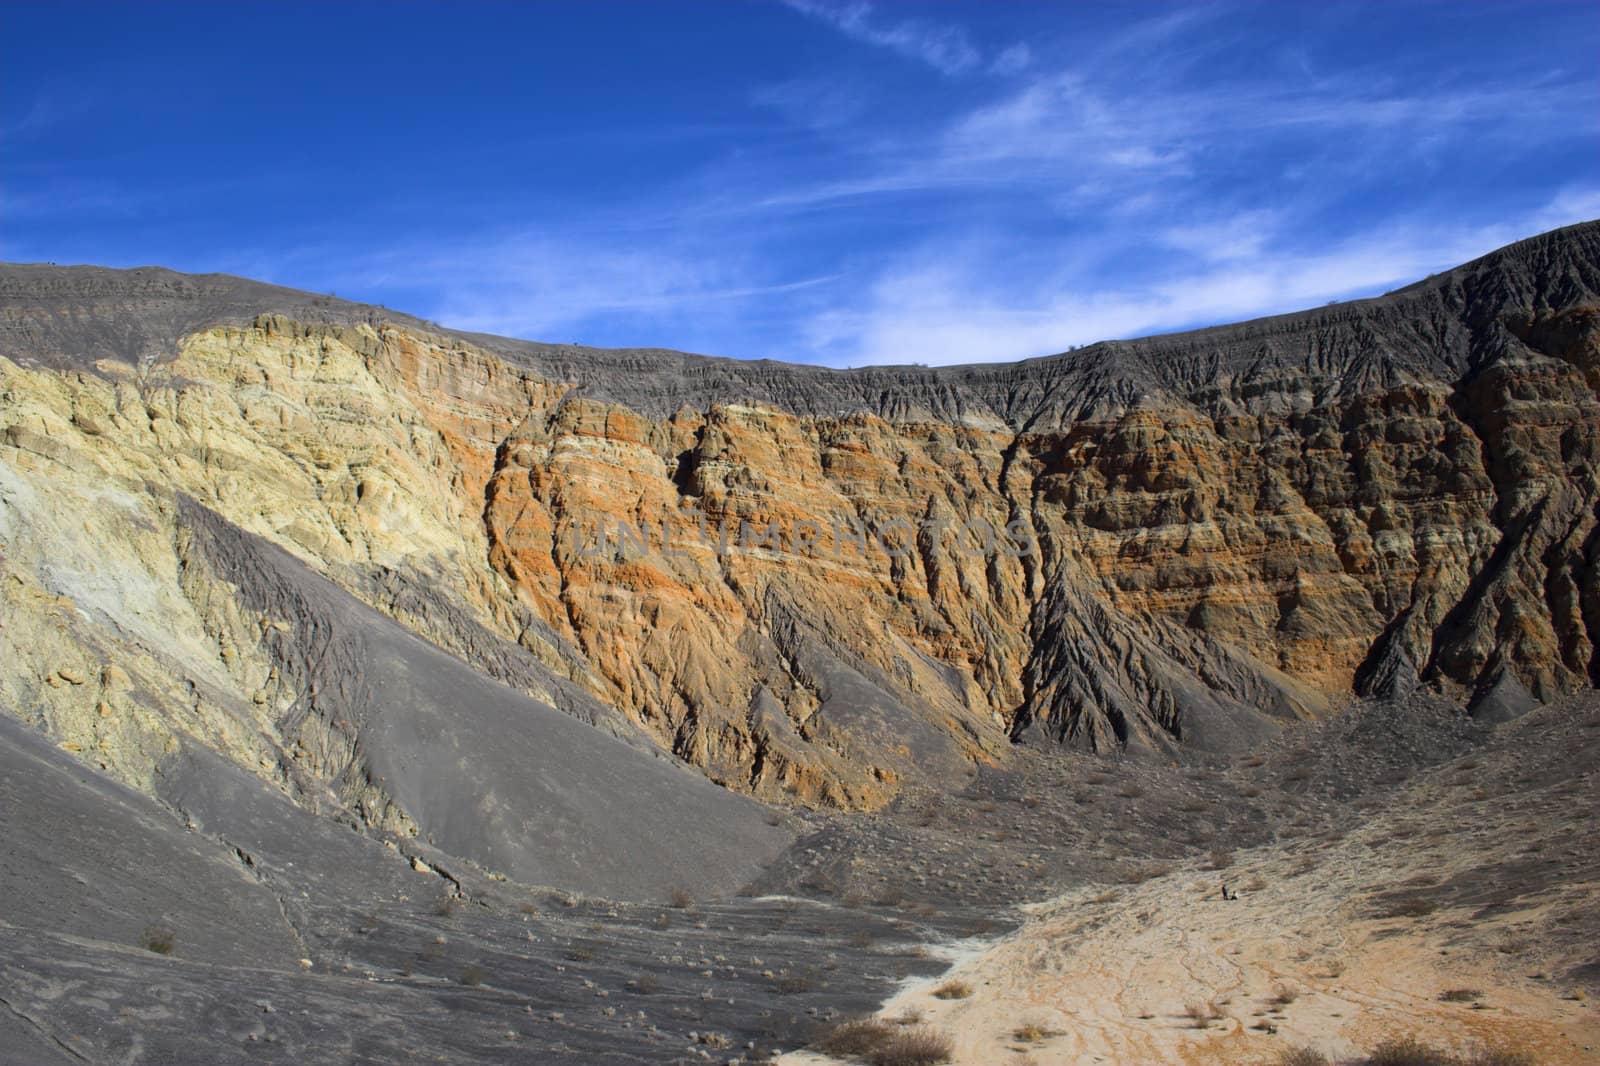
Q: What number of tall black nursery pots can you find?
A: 0